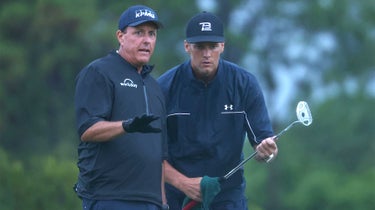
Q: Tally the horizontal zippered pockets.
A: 2